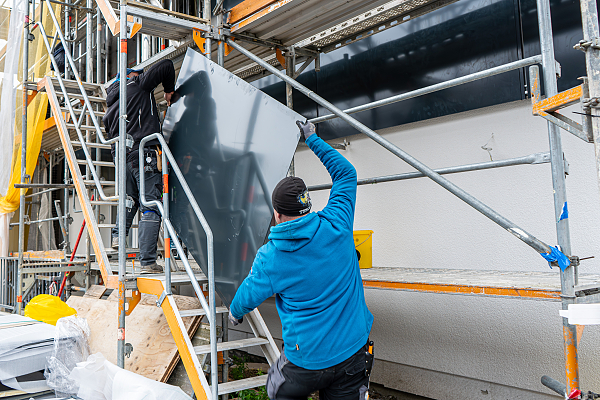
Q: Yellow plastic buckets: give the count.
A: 1